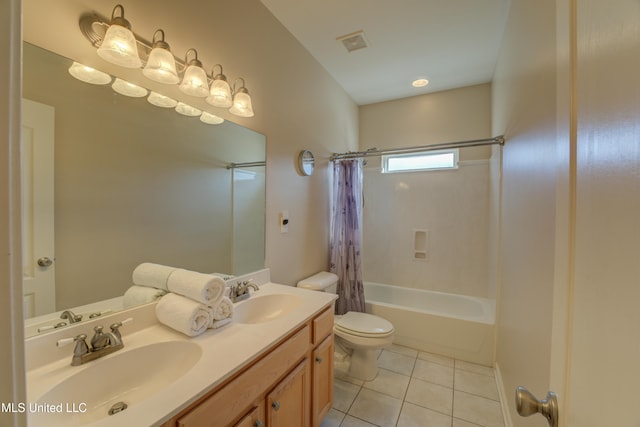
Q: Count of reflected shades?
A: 5